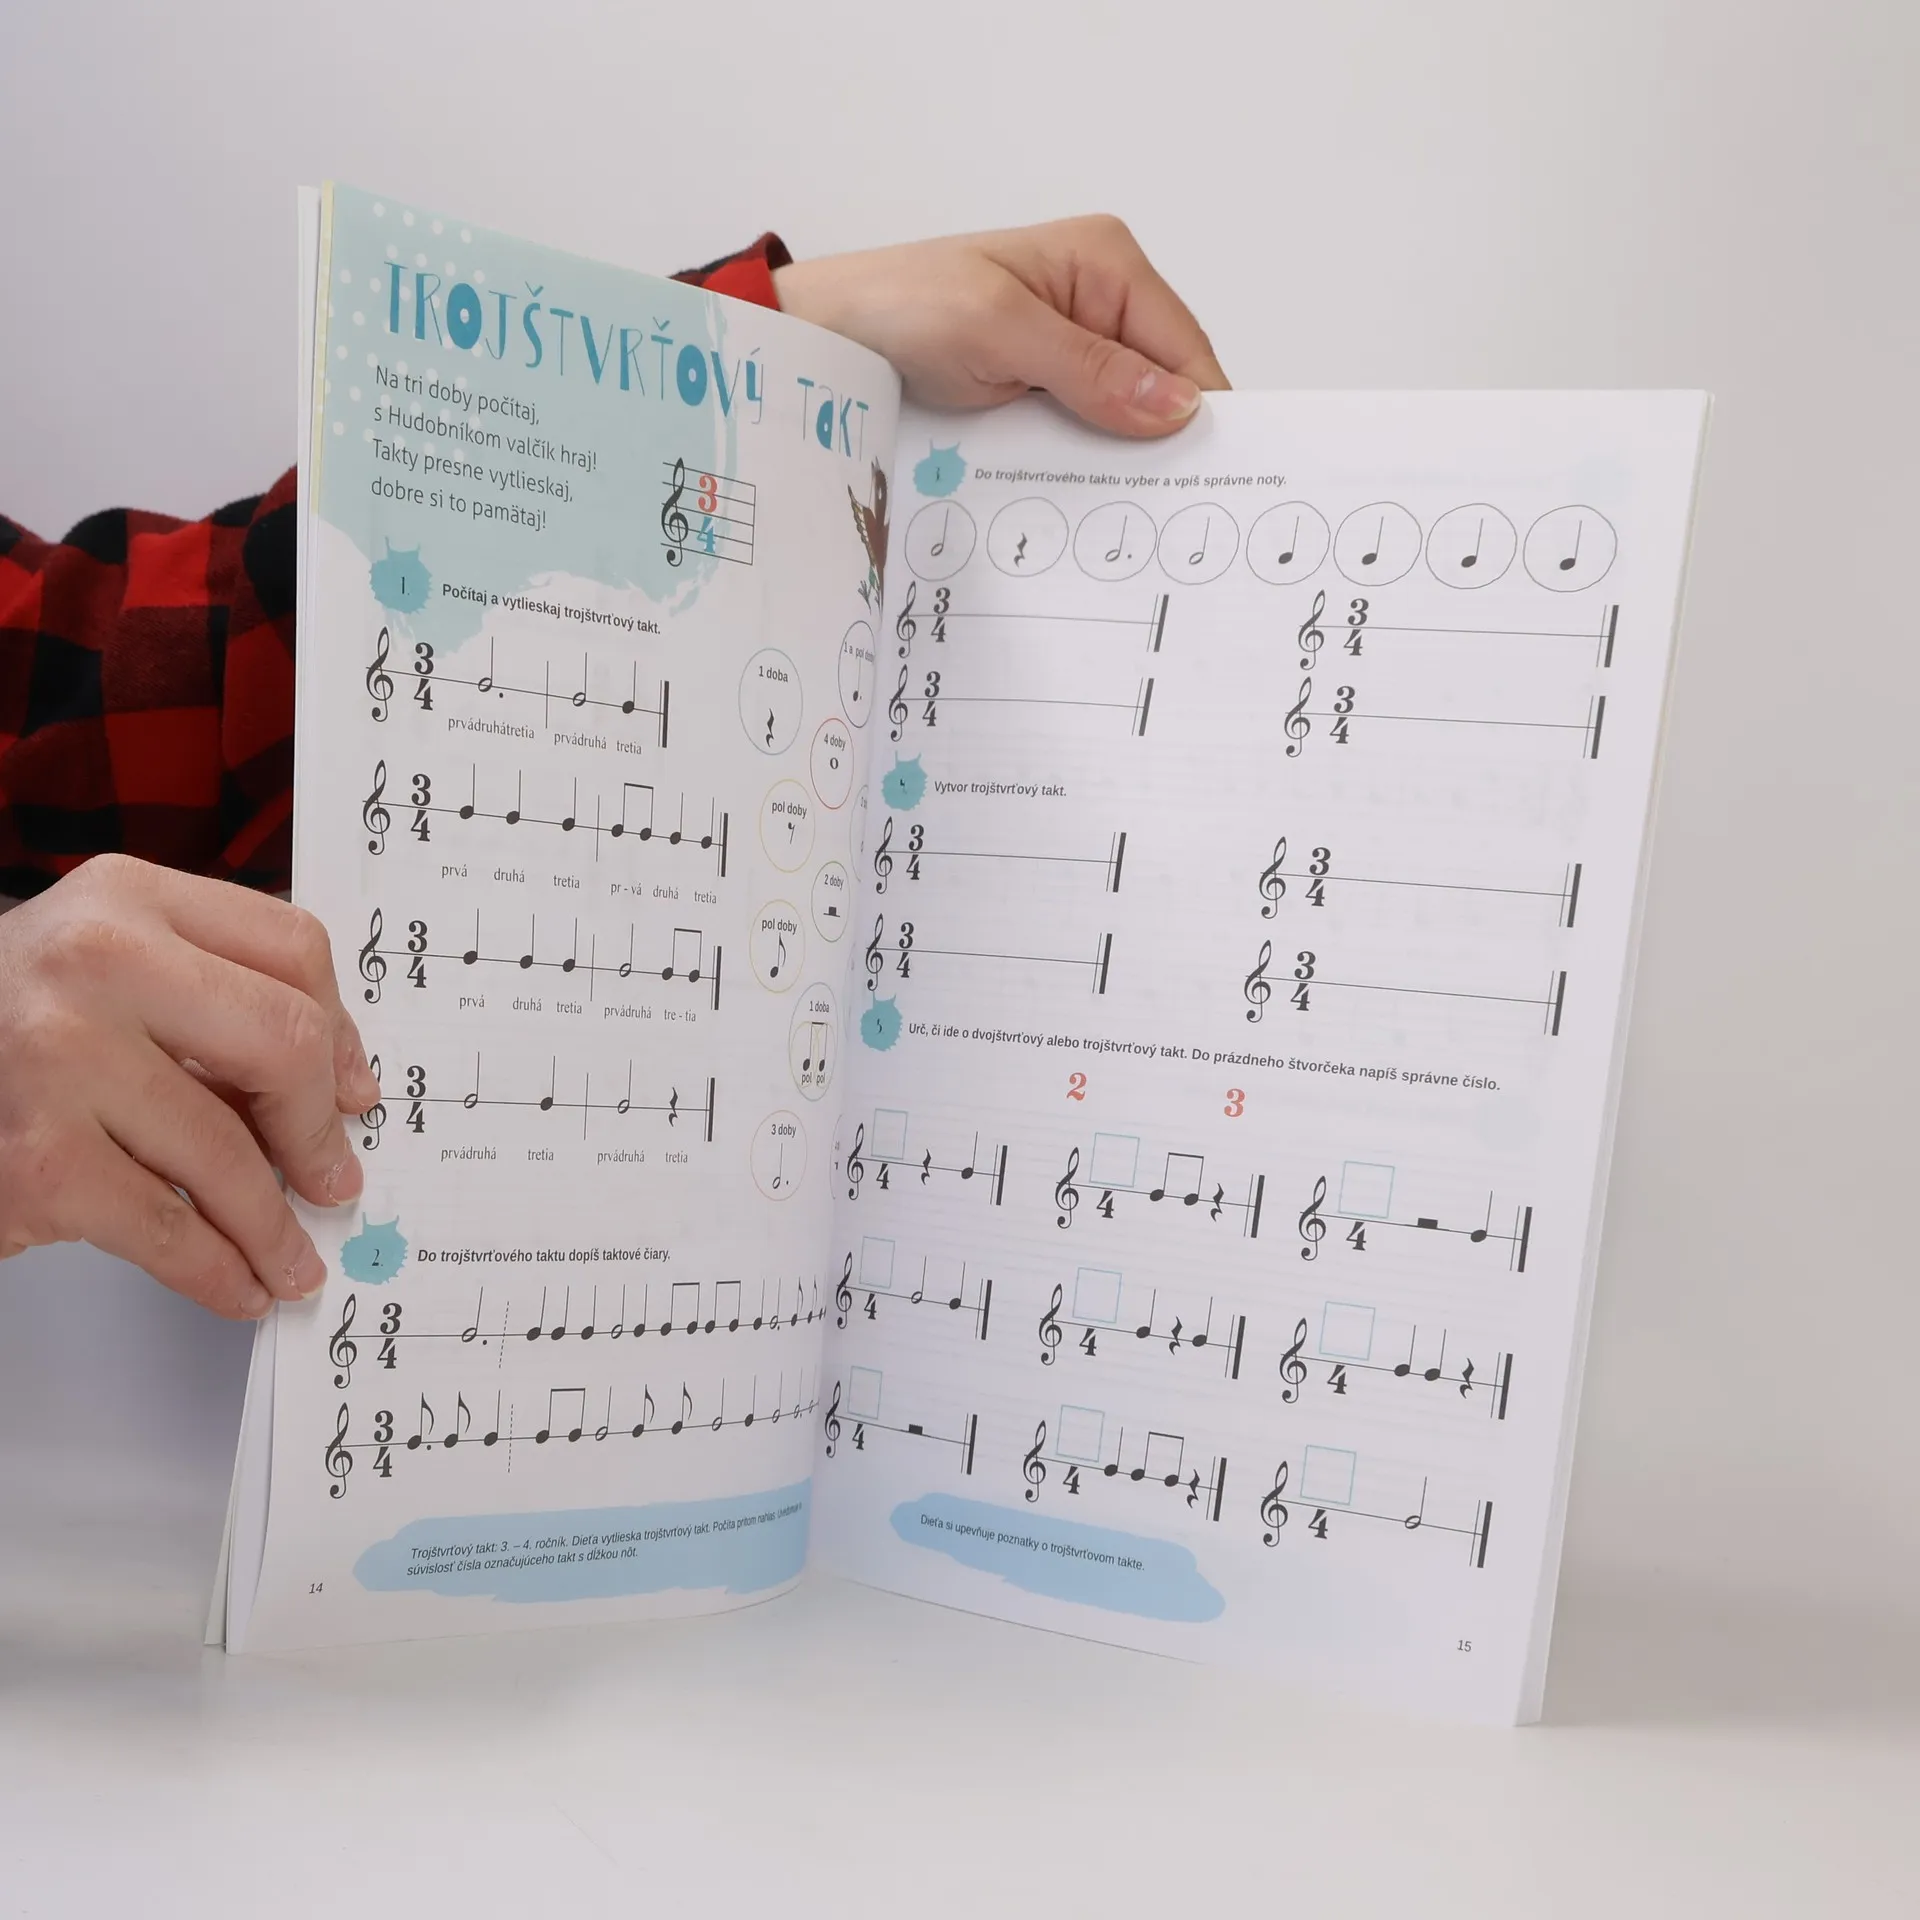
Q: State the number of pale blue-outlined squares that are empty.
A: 9